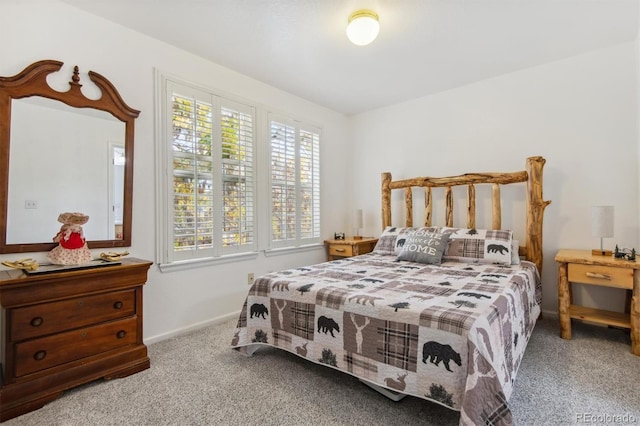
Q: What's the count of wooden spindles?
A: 5